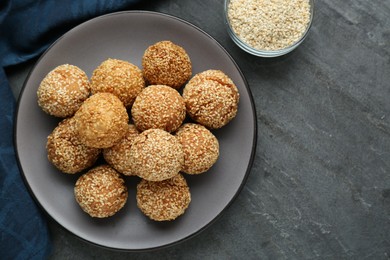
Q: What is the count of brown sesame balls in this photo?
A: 12